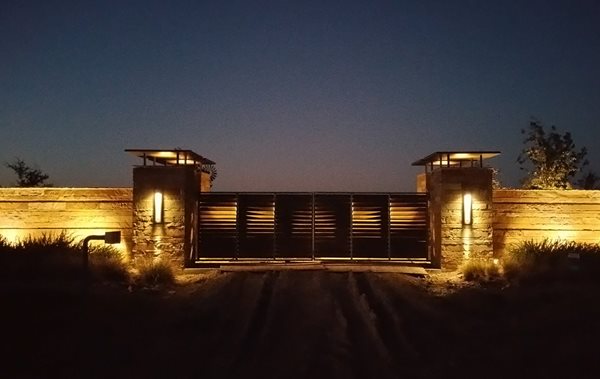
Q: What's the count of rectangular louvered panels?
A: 6